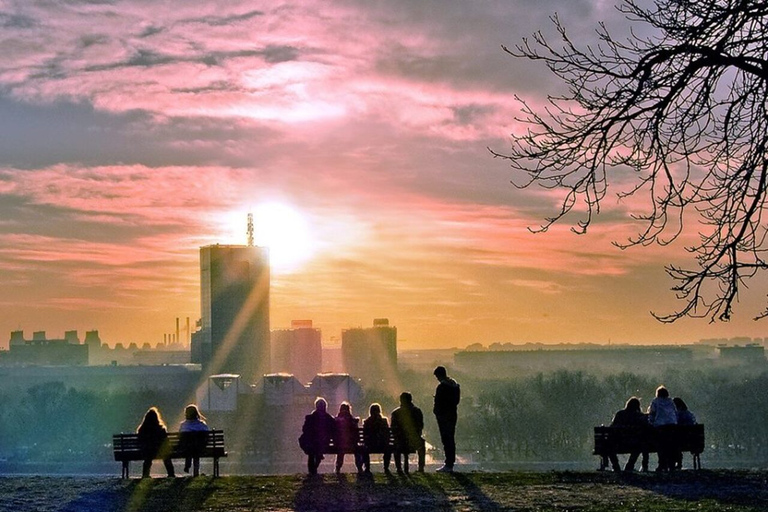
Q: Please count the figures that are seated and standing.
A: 10